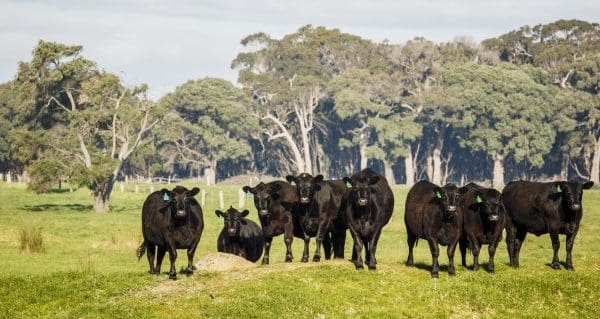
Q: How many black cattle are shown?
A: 8